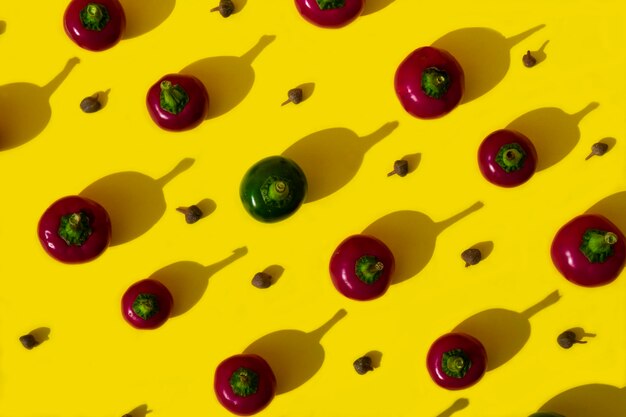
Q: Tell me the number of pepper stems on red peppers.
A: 11